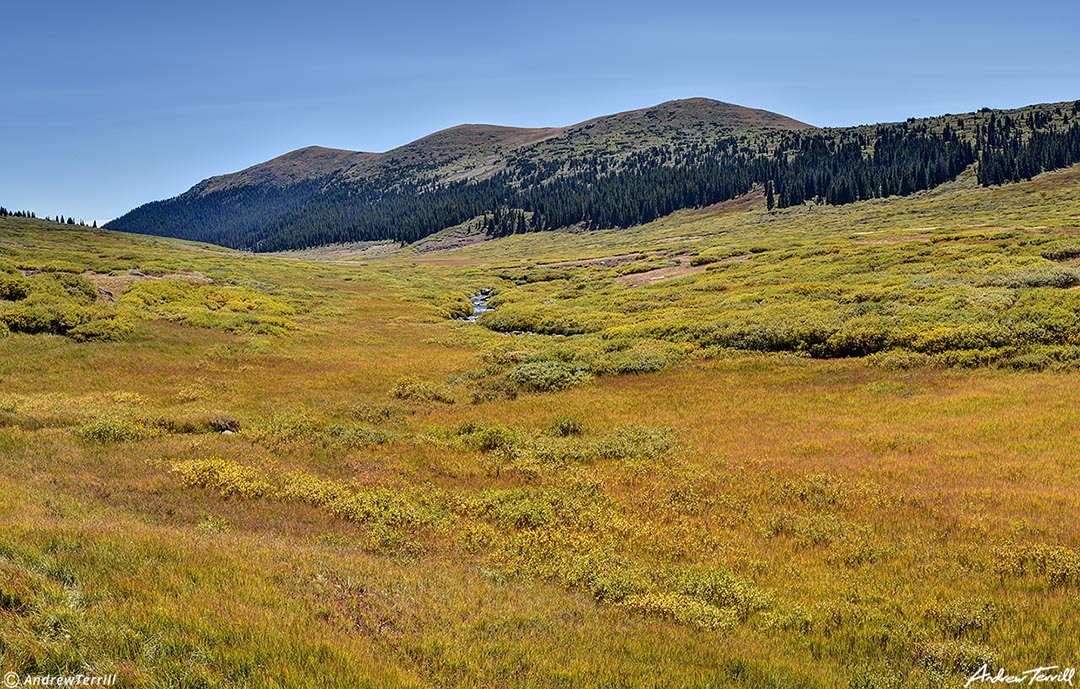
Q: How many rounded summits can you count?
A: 3